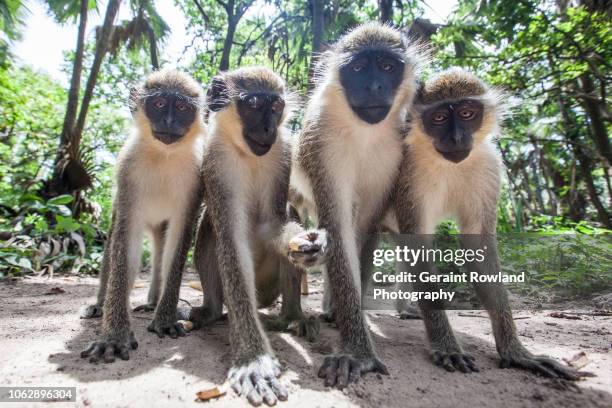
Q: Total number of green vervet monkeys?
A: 4